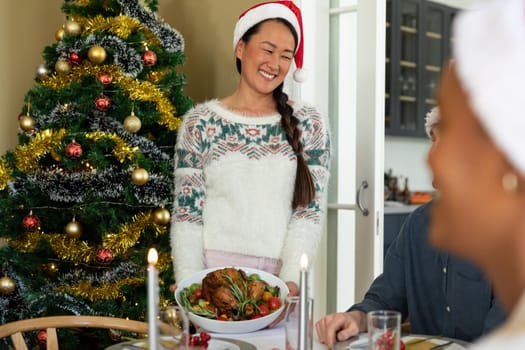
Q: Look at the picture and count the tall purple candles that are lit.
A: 0